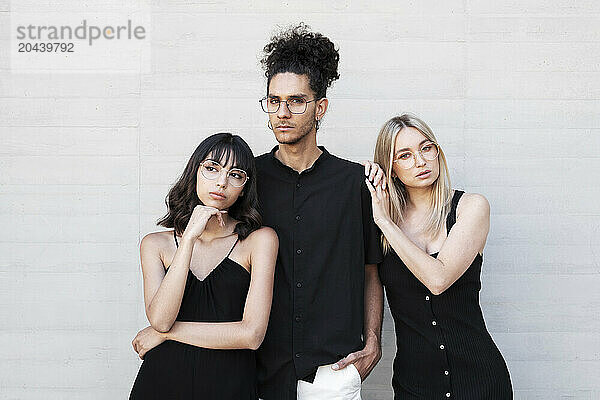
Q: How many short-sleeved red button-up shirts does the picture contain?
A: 0